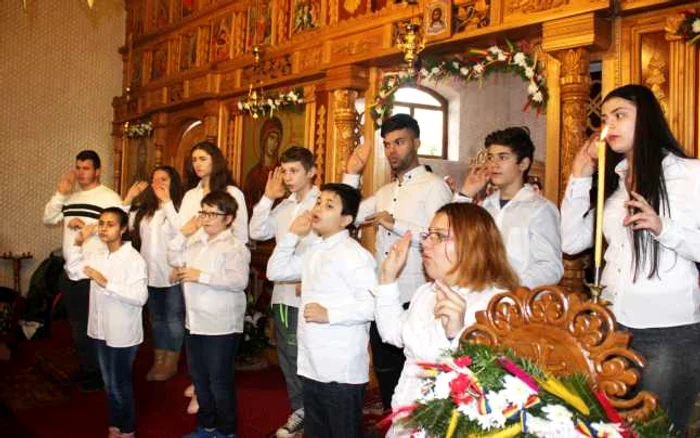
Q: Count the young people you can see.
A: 11